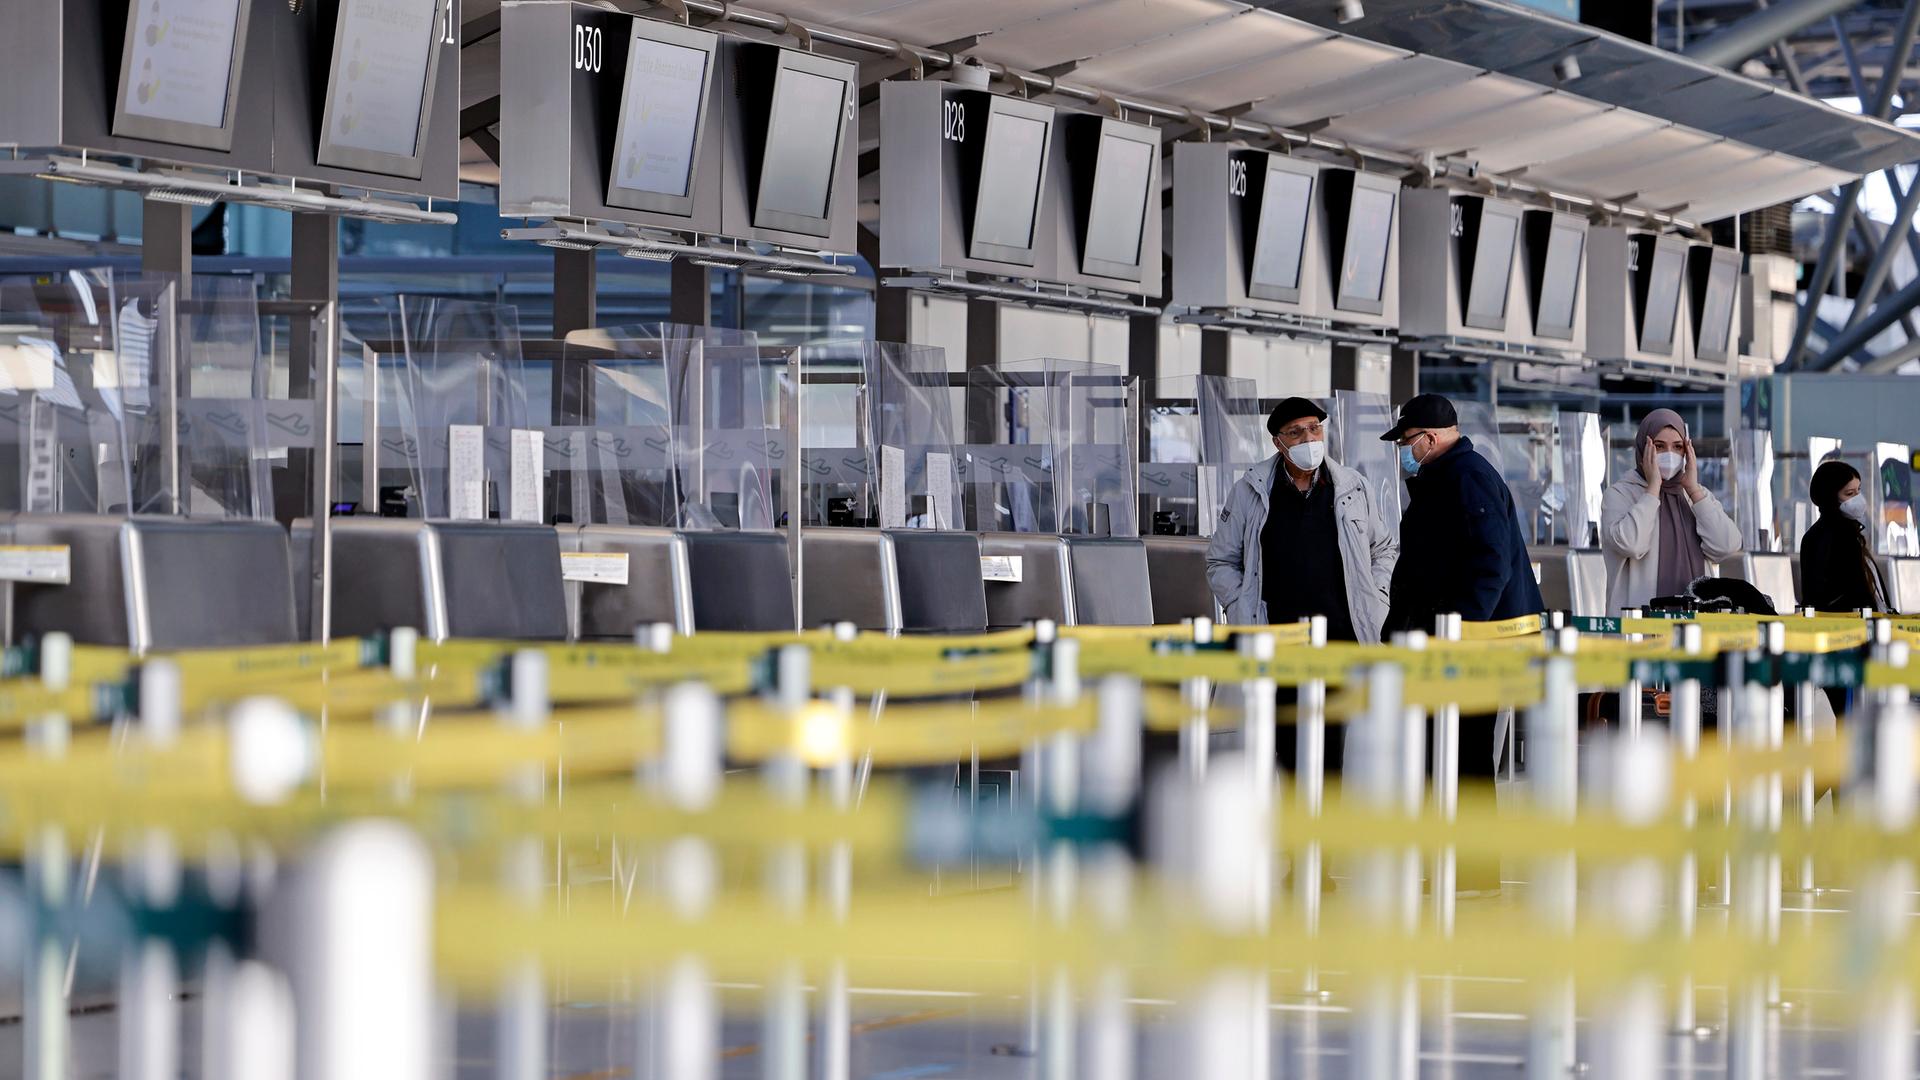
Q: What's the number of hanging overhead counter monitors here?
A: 12